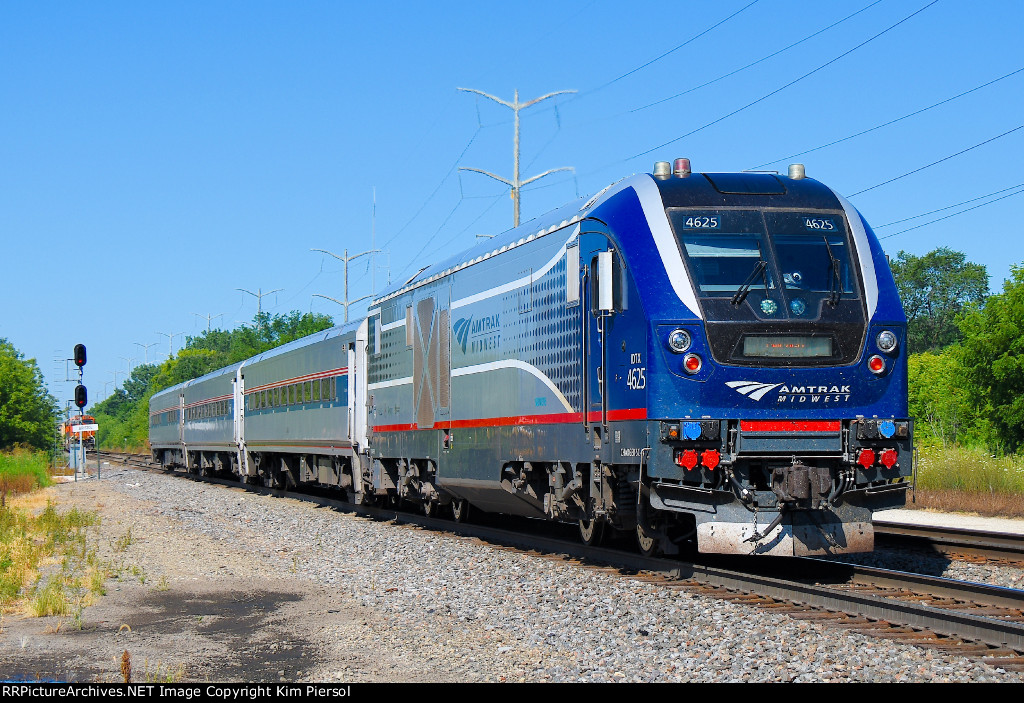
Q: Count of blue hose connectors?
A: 2